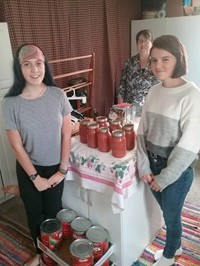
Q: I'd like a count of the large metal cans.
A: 5